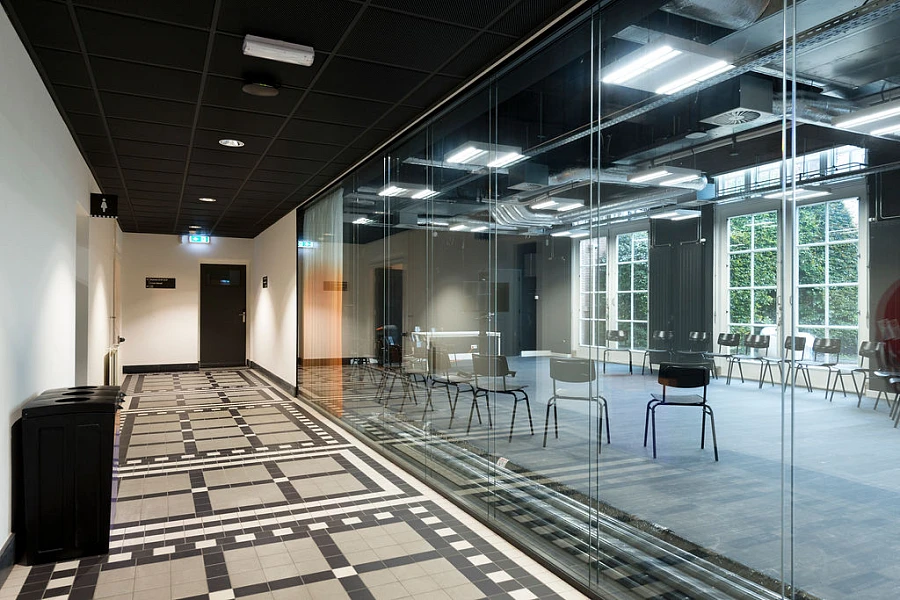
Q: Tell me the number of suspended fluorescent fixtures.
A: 11